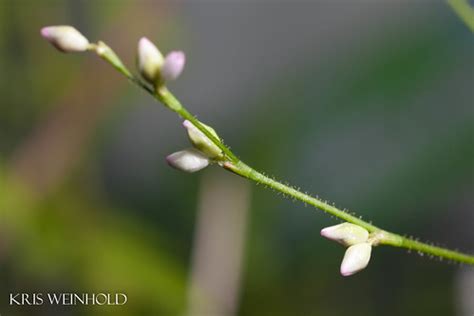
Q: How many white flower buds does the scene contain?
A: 7